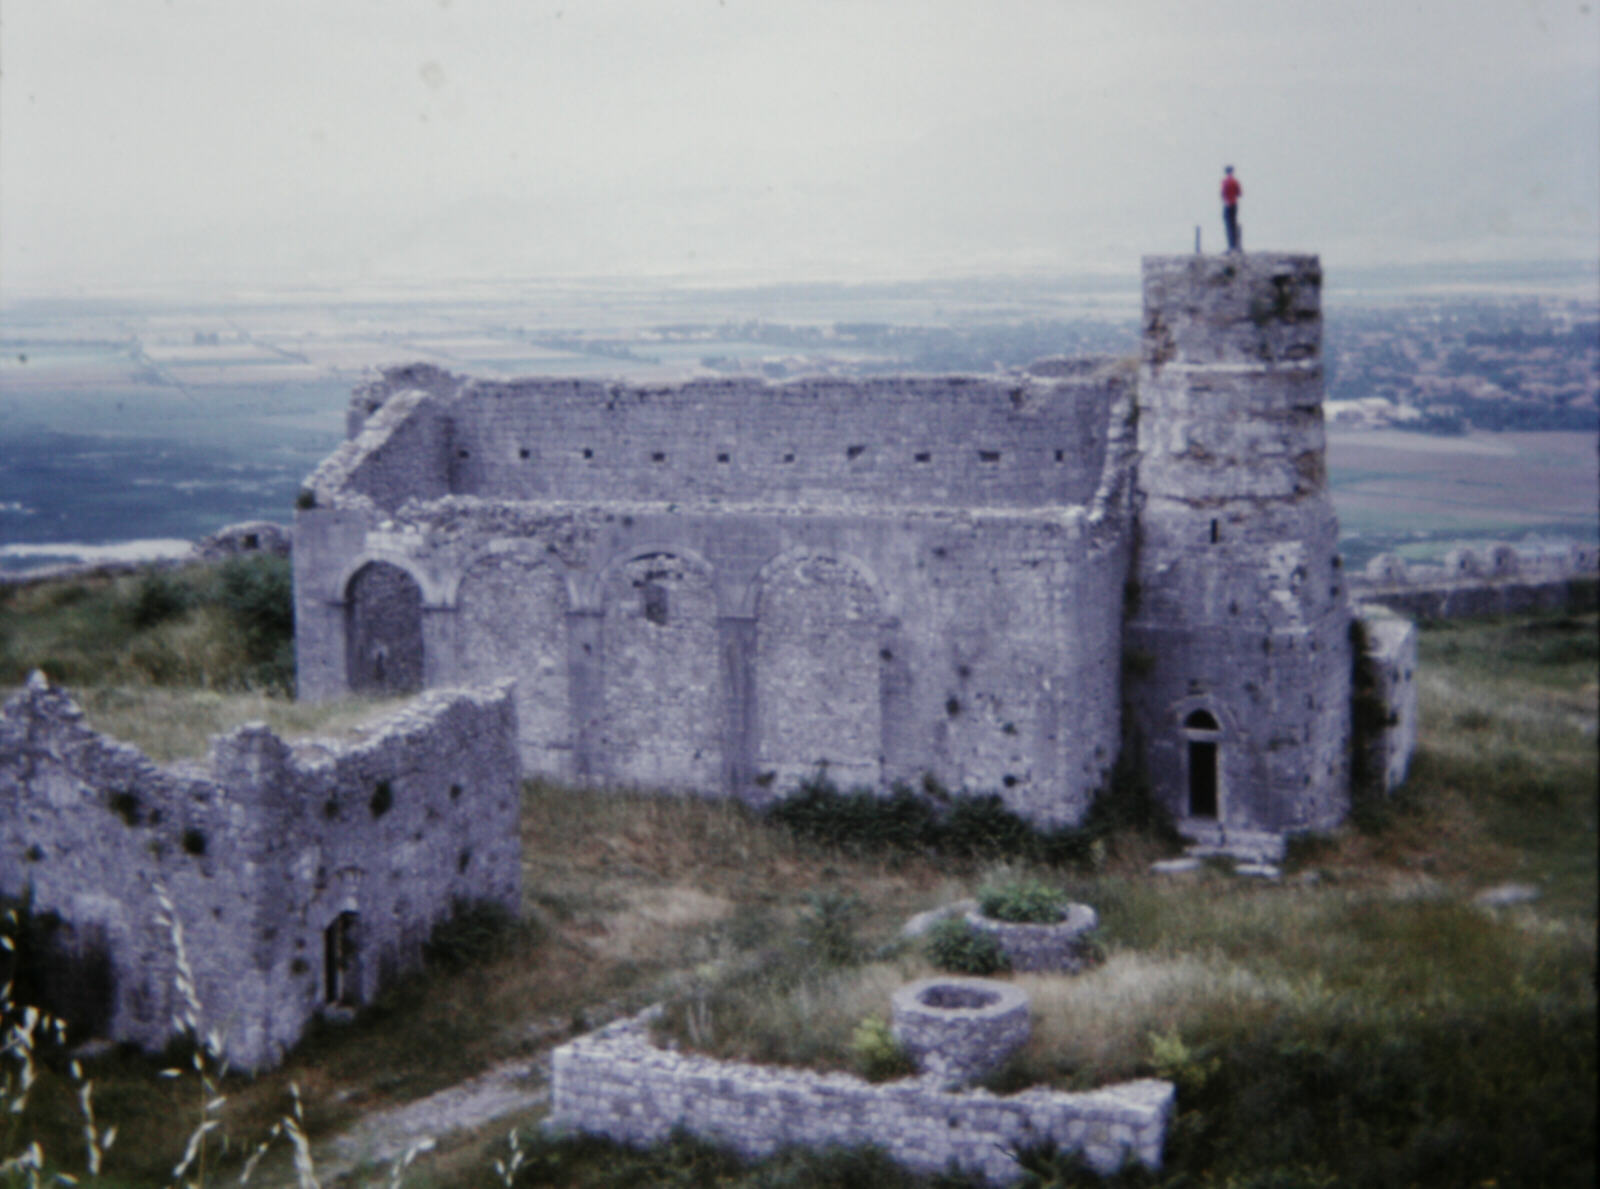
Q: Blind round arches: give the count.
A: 3